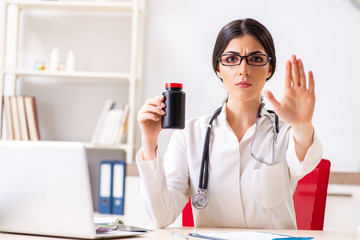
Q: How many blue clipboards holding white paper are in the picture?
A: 1